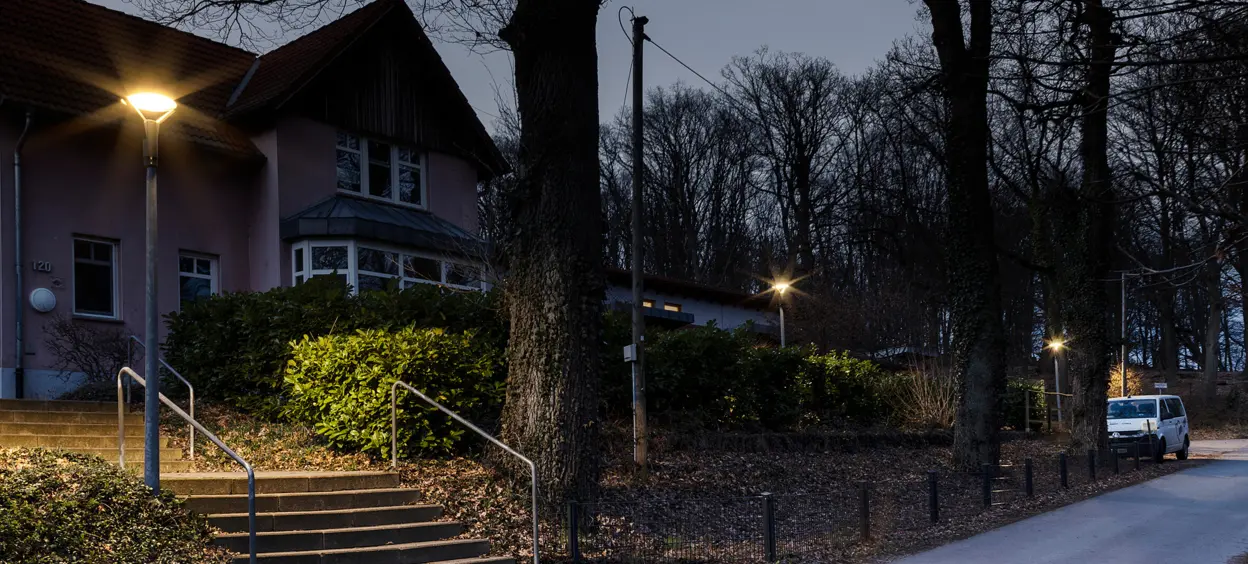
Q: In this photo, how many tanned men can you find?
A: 0